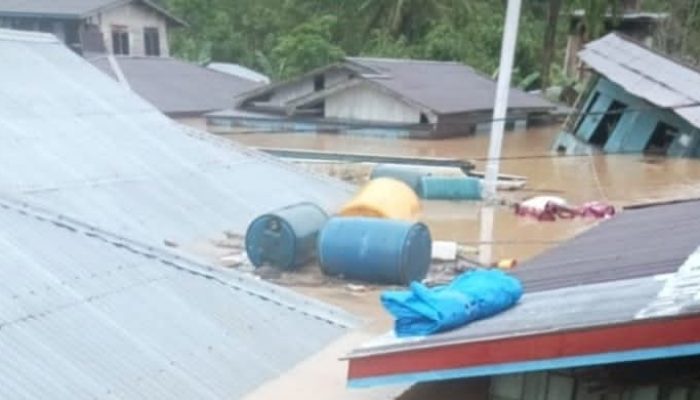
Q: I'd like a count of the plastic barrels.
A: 5